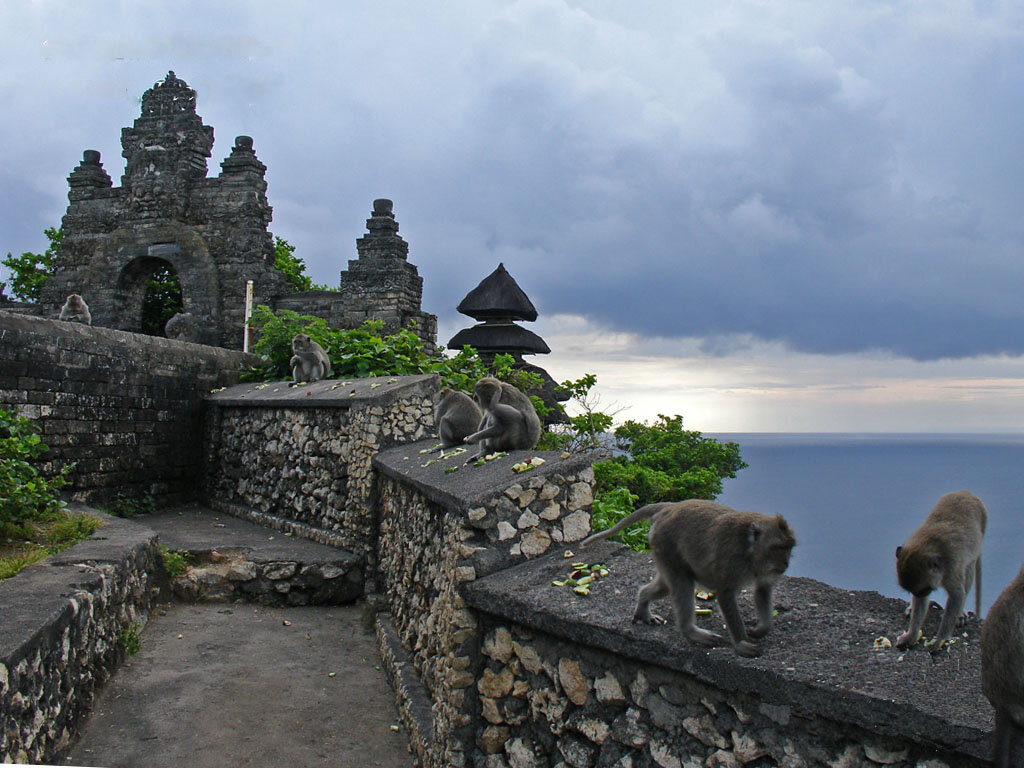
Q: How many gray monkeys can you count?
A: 7